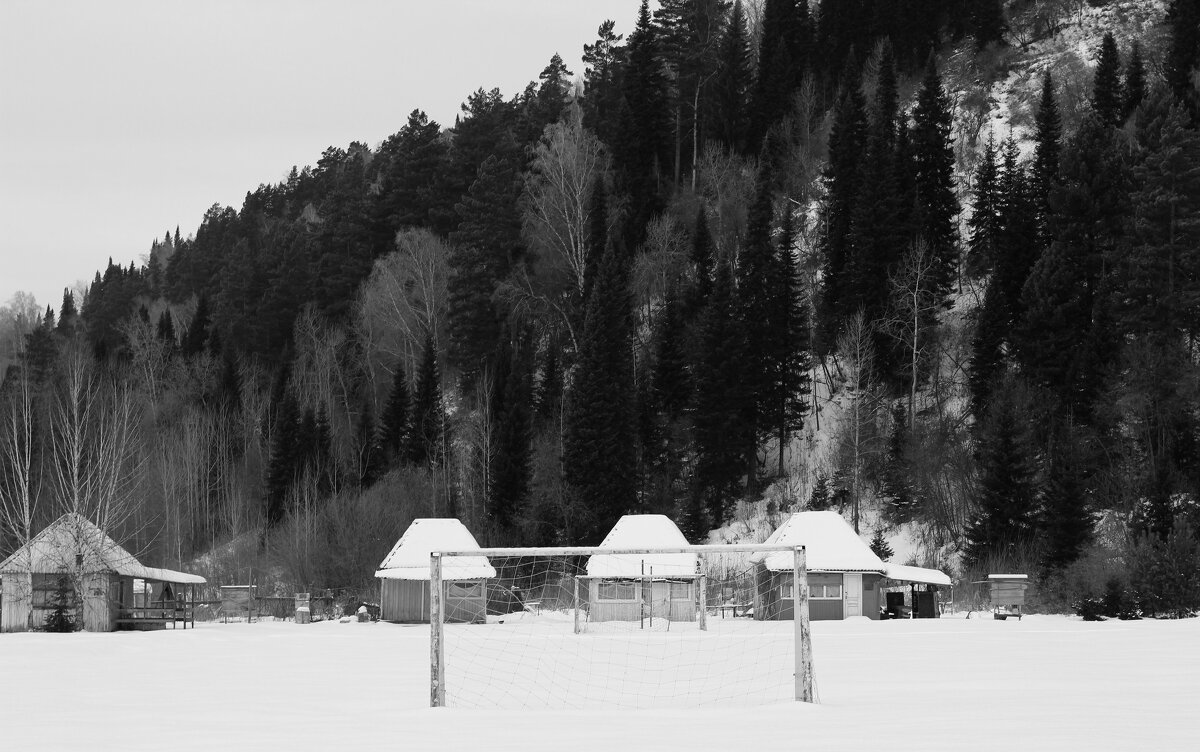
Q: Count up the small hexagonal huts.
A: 4